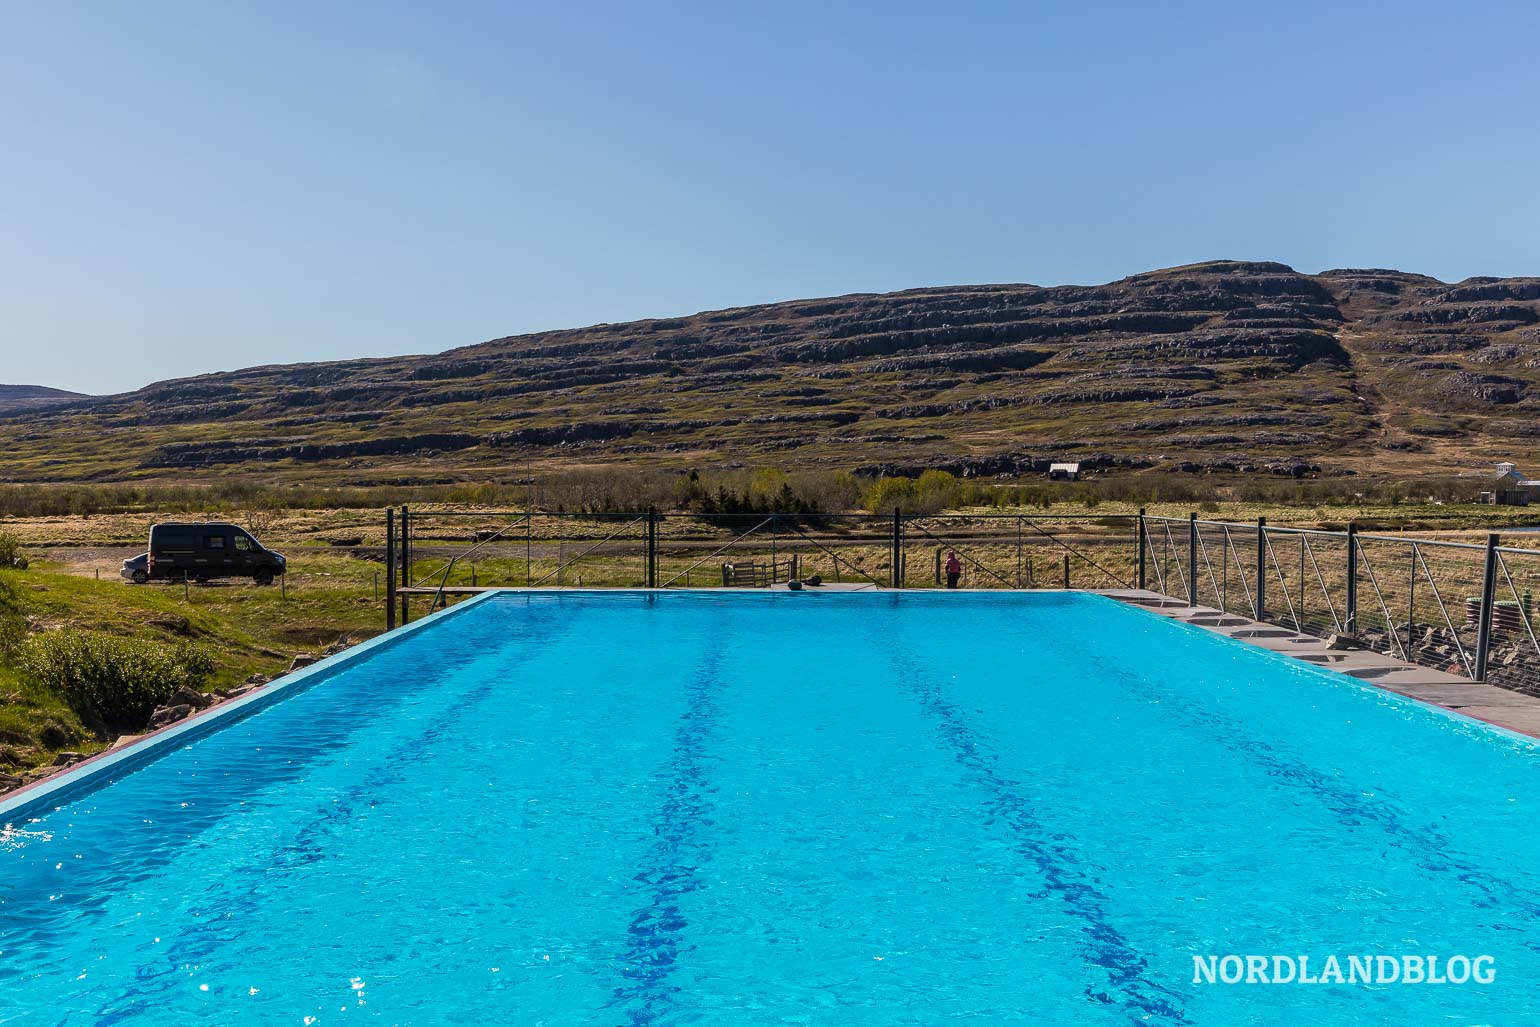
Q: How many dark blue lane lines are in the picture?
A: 4